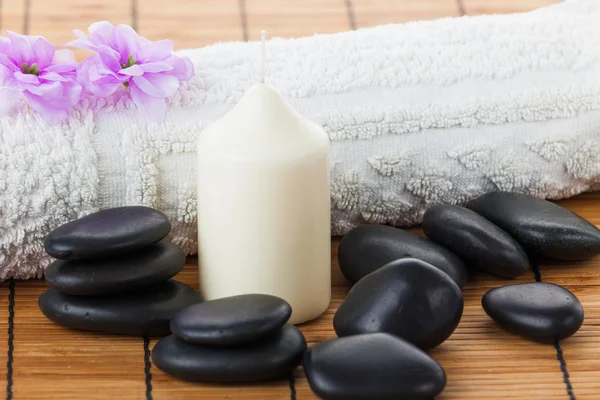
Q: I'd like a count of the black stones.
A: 11